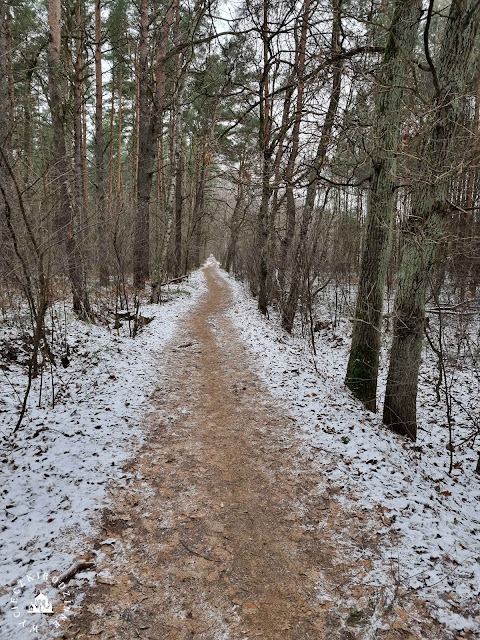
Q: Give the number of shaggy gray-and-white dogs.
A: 0